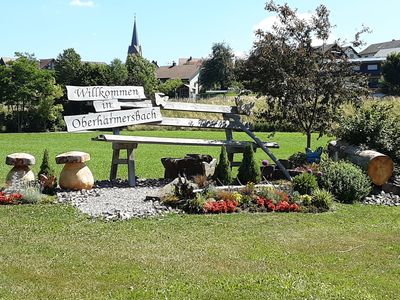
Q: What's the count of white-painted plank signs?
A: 3